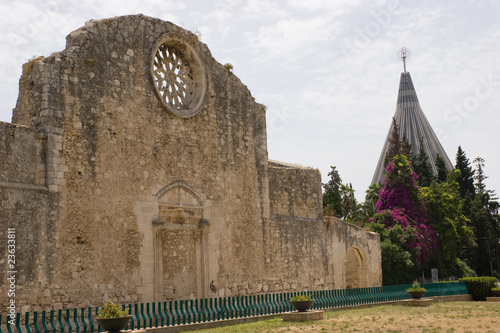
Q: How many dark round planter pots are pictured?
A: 3